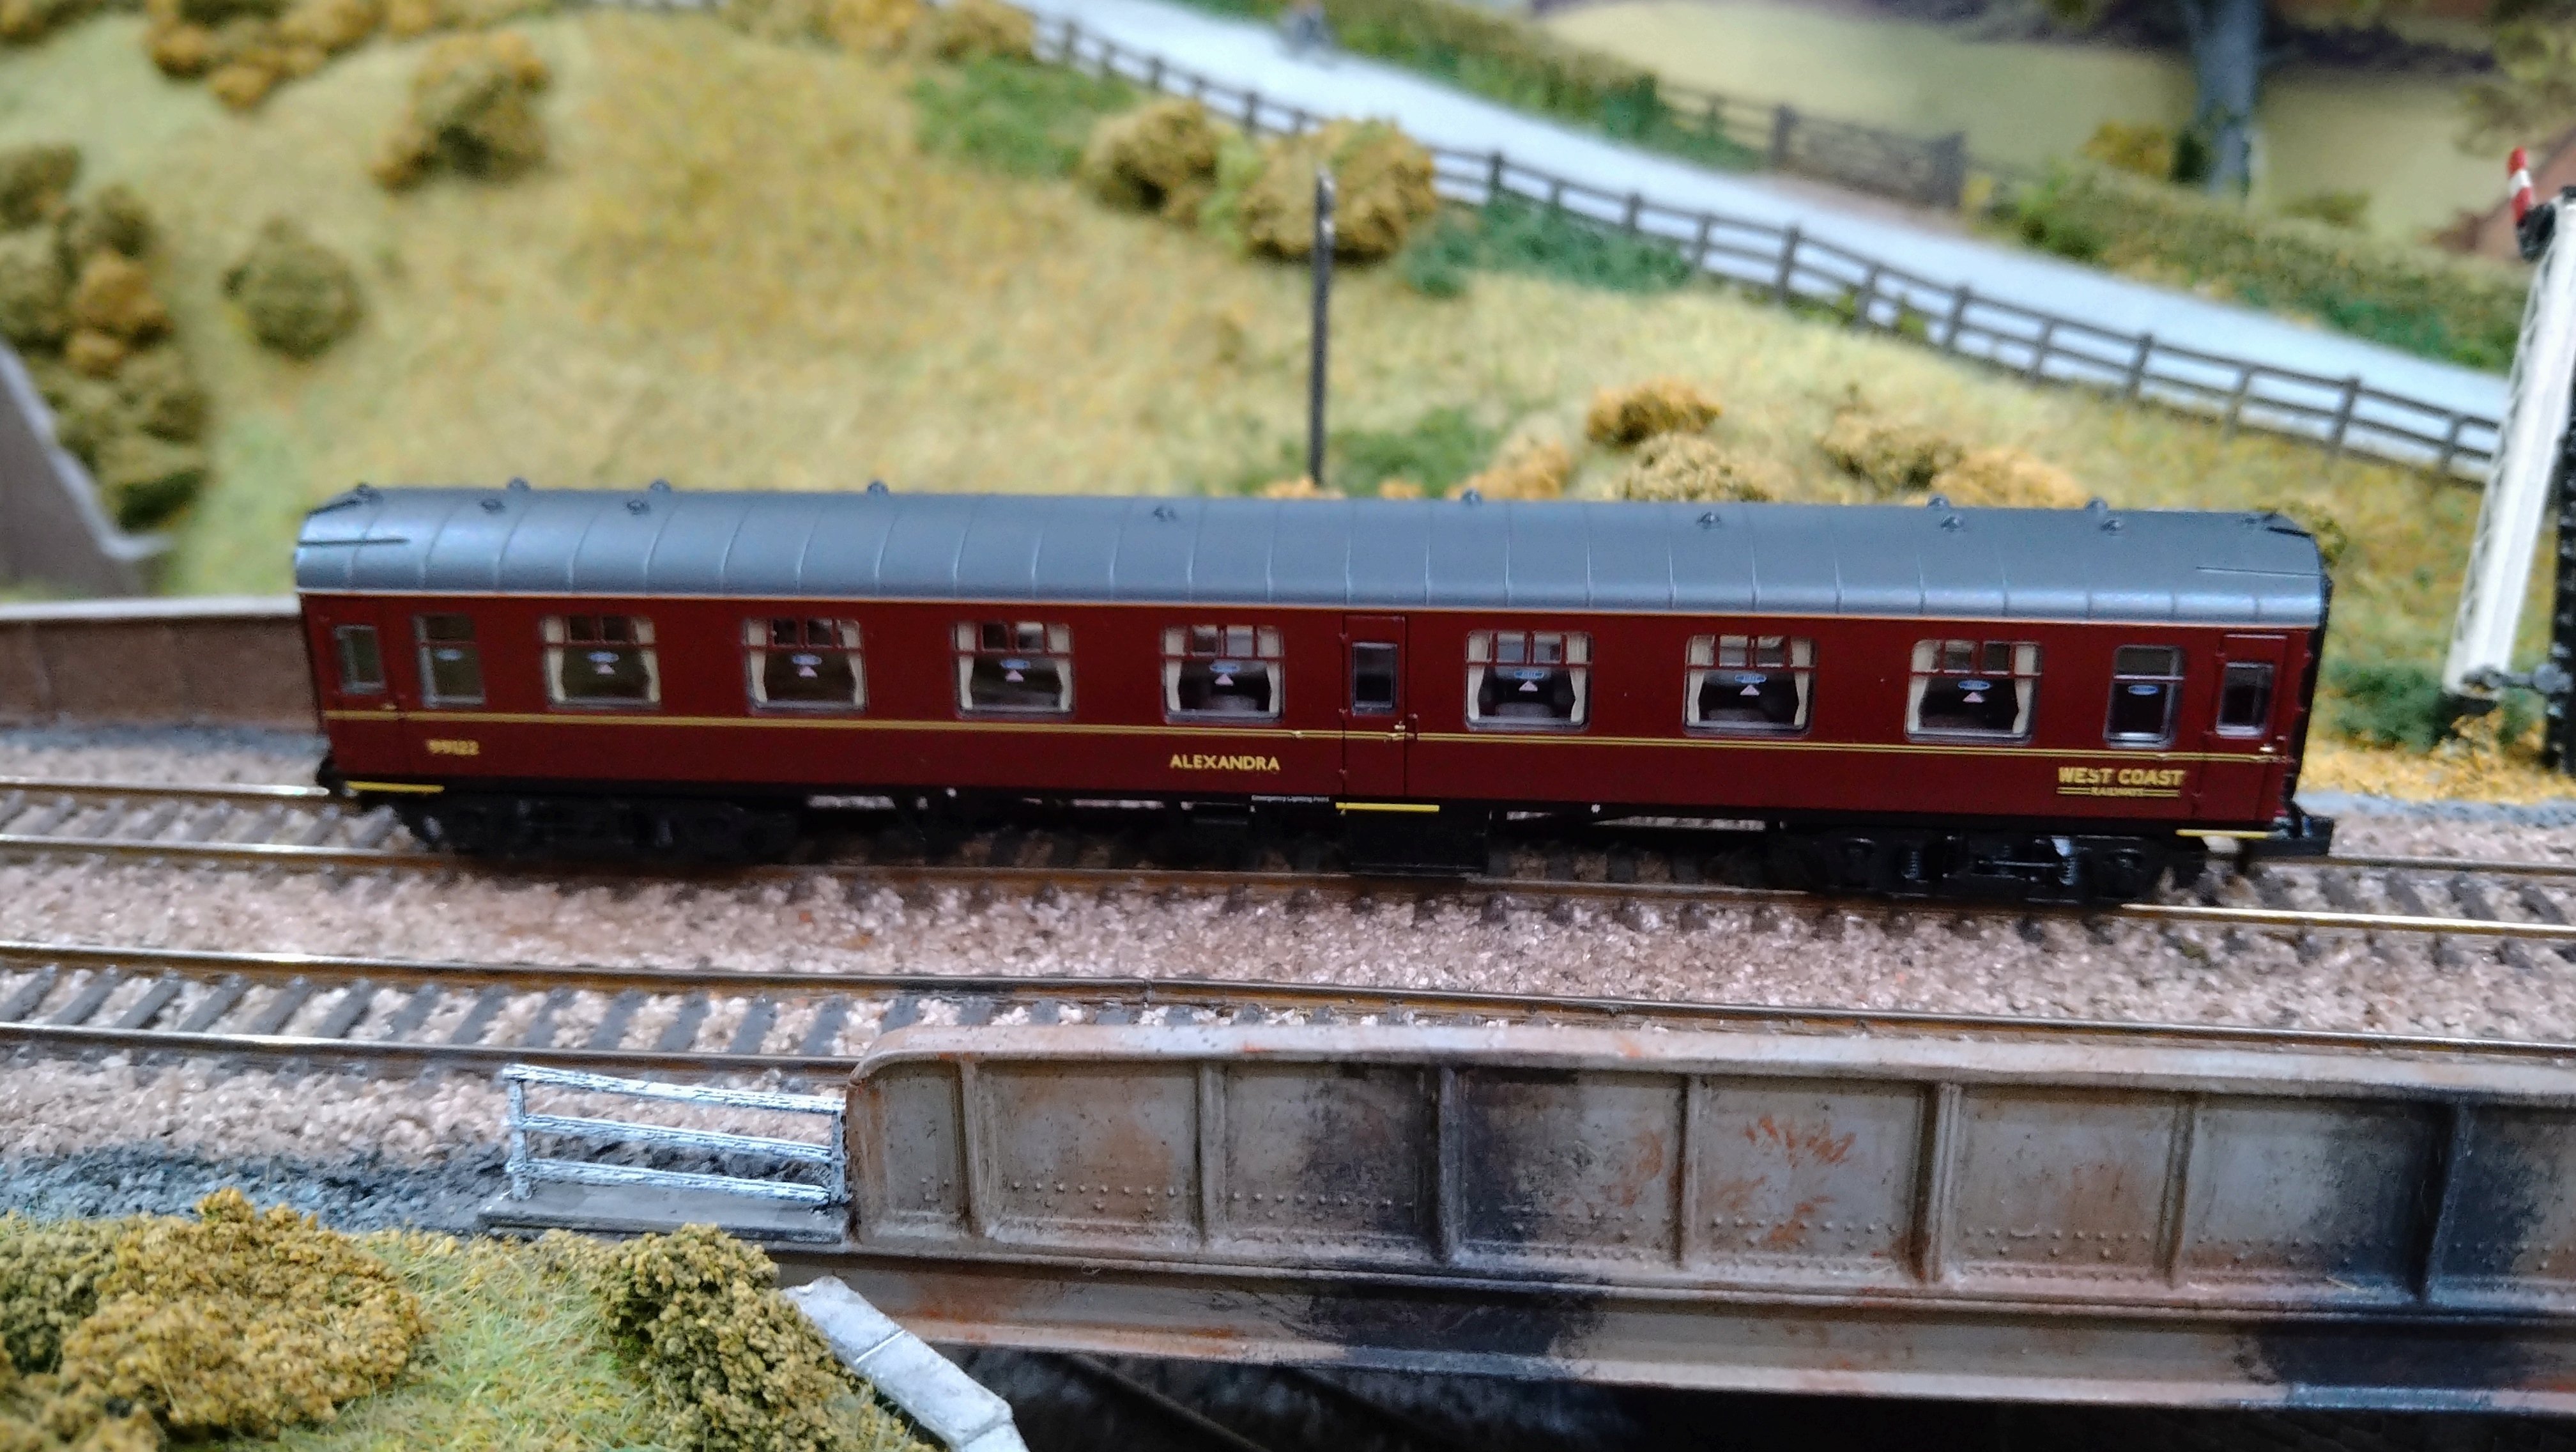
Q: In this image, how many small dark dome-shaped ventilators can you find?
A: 12